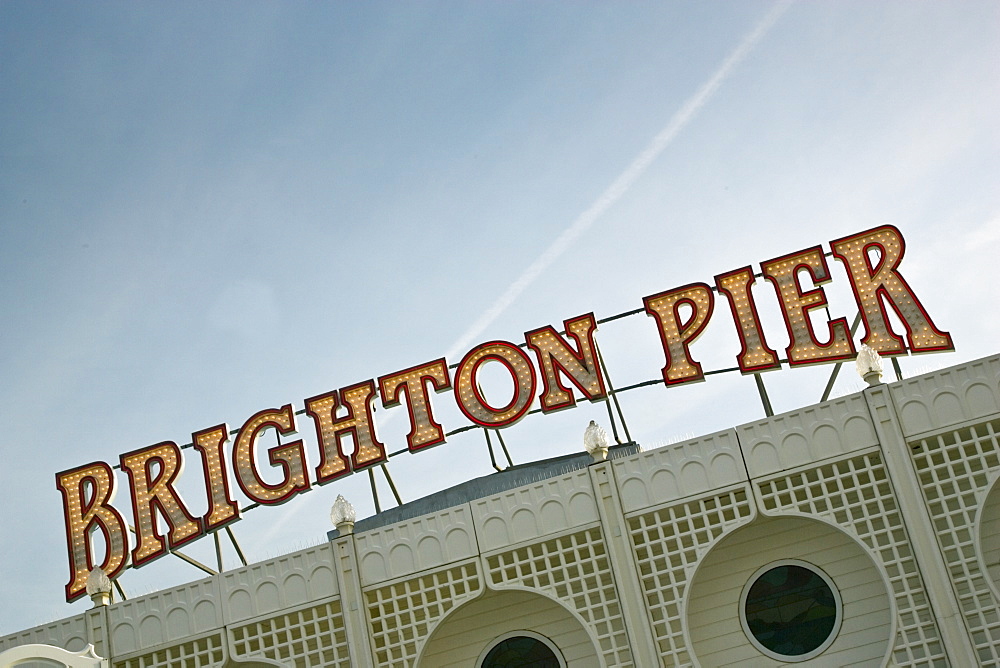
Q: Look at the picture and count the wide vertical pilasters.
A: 4